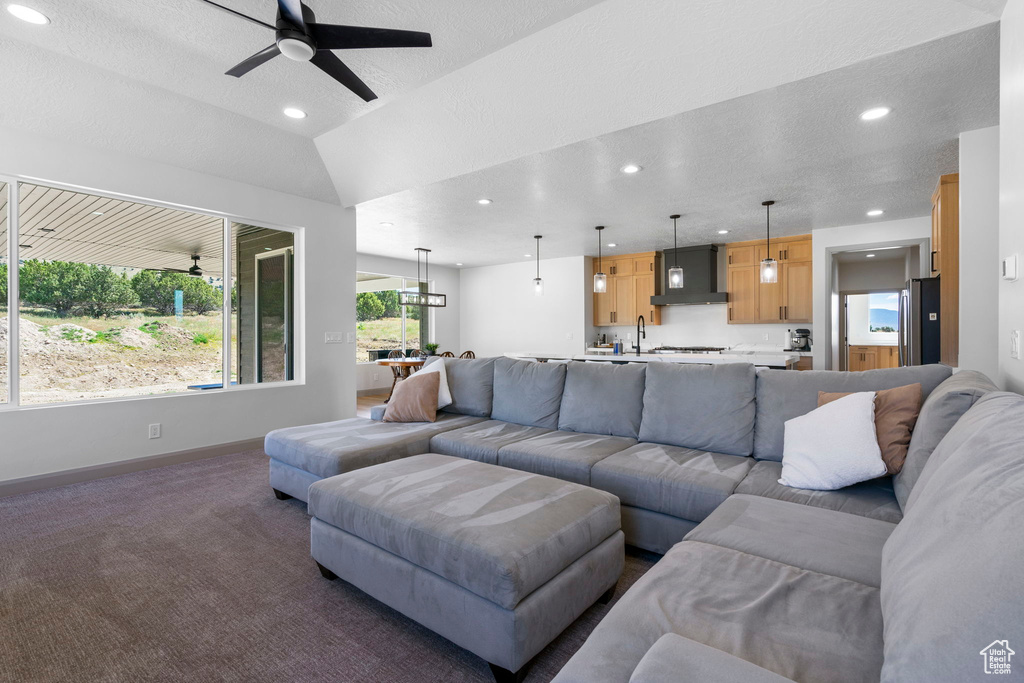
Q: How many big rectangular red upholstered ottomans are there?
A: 0